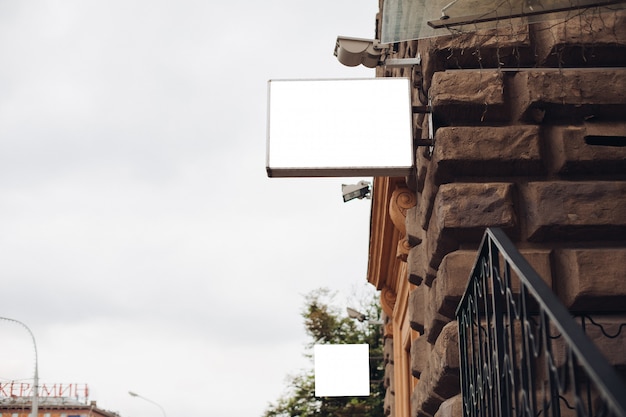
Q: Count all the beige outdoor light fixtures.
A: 3